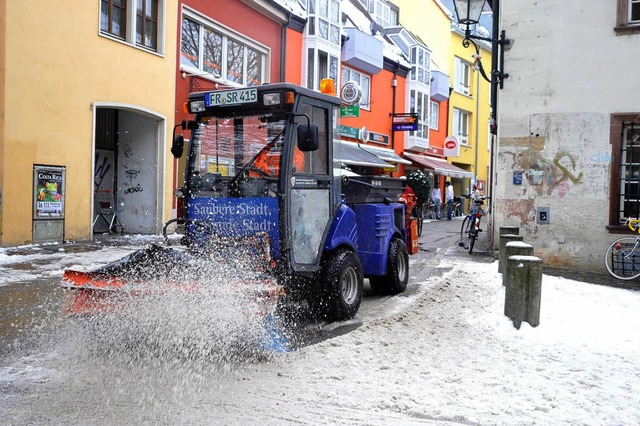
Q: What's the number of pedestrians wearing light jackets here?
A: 2